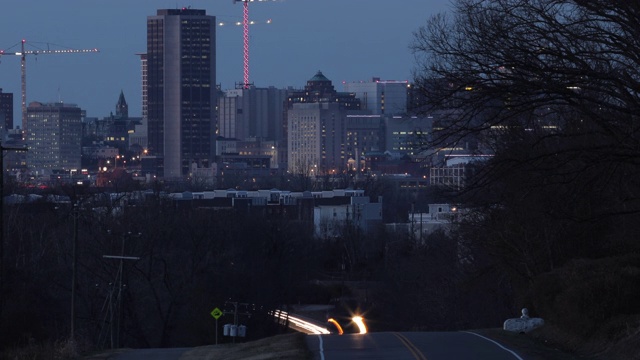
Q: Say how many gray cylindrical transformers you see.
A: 3